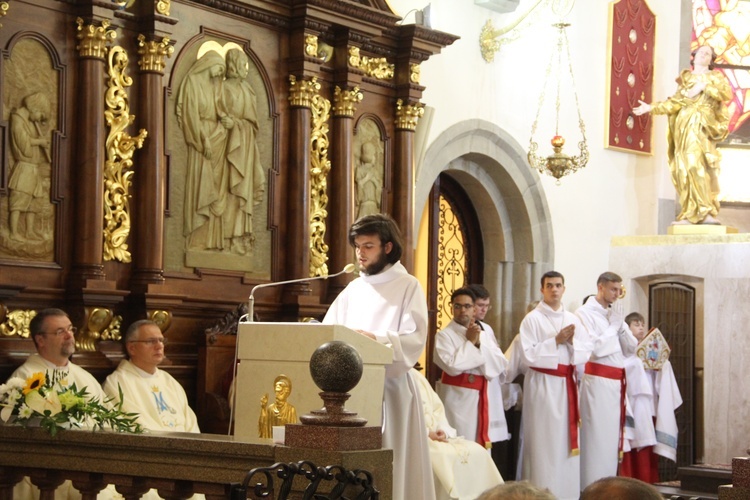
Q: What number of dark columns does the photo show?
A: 5